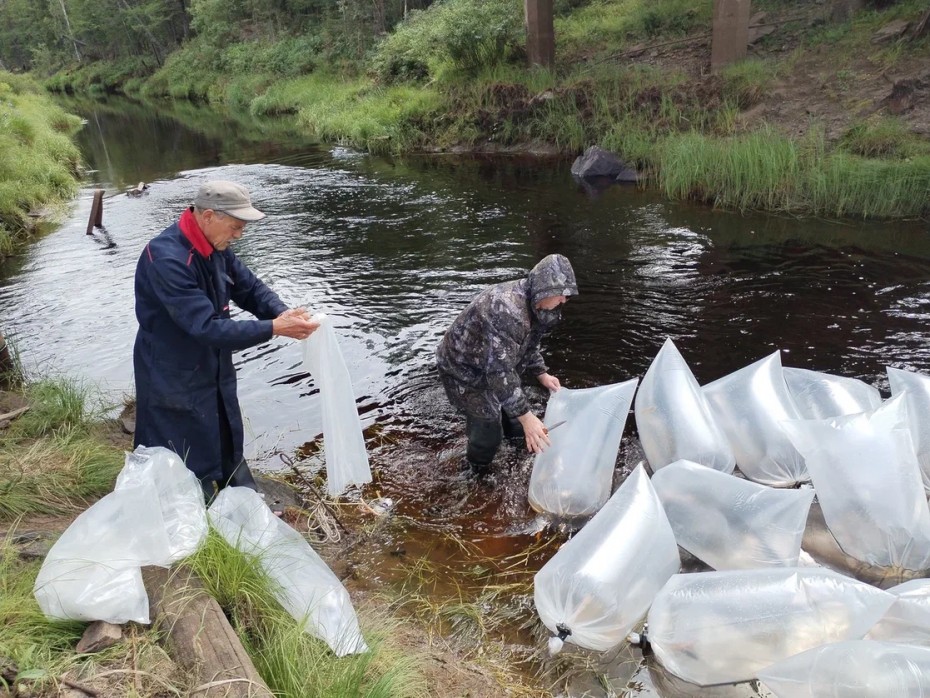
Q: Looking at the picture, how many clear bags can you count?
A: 14